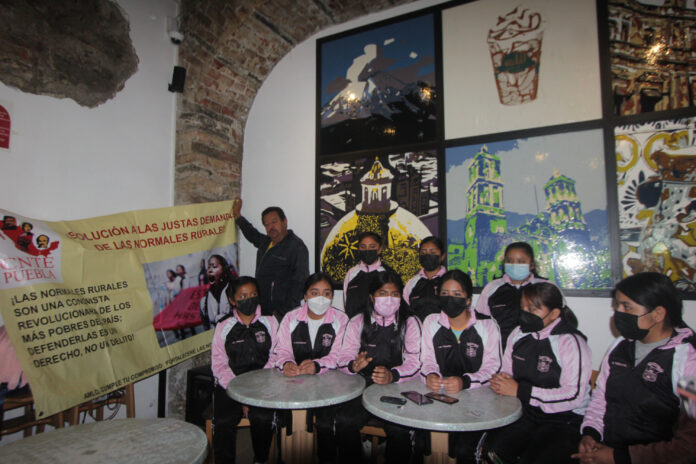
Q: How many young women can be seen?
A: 9